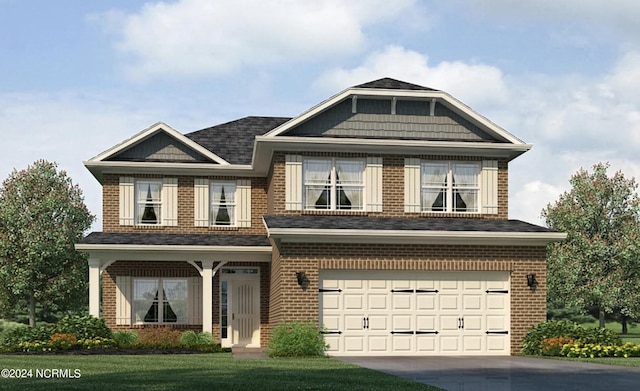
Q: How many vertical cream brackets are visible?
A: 3